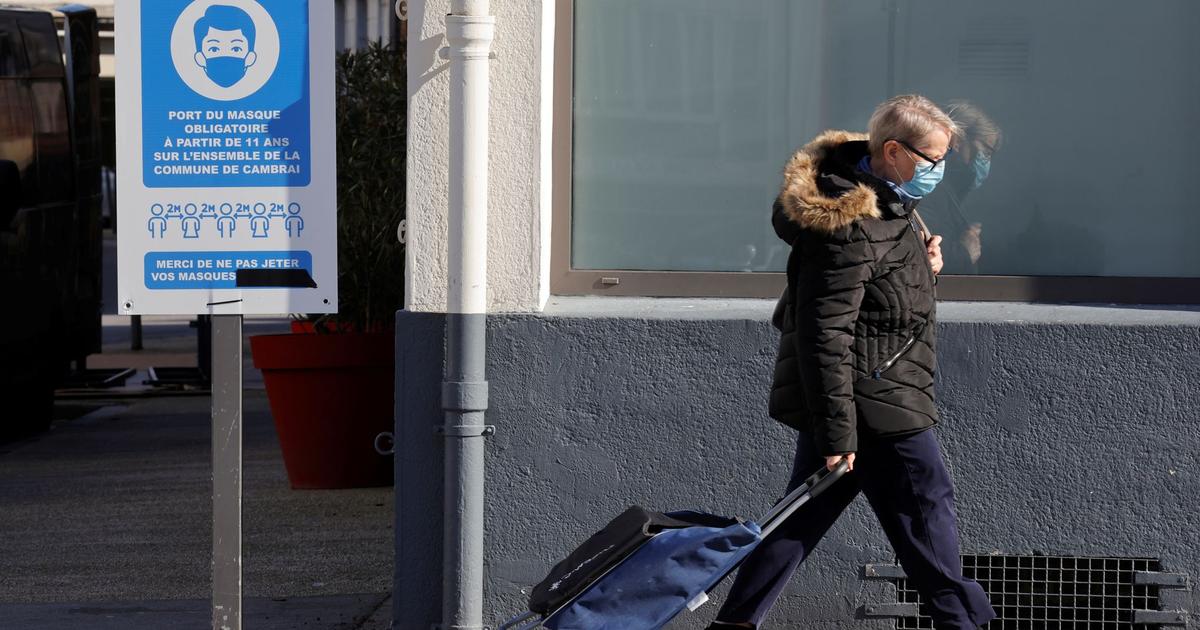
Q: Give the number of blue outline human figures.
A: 5